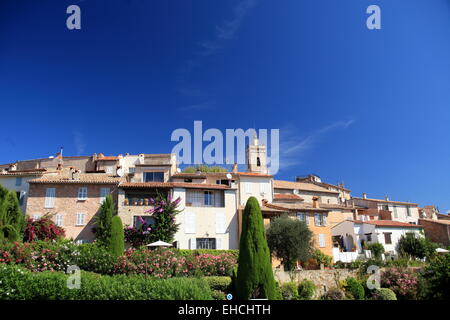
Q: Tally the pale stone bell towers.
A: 1